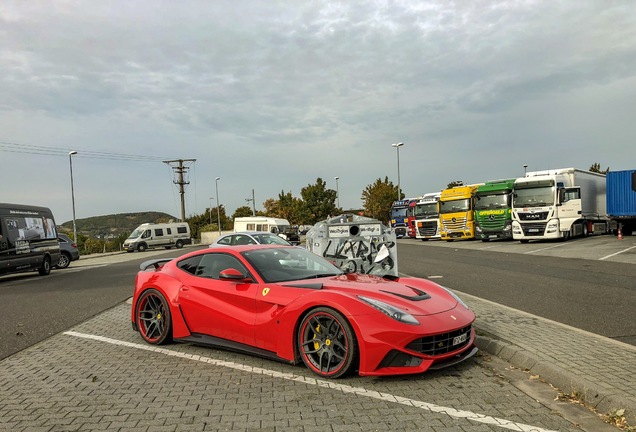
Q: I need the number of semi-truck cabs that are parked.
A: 6